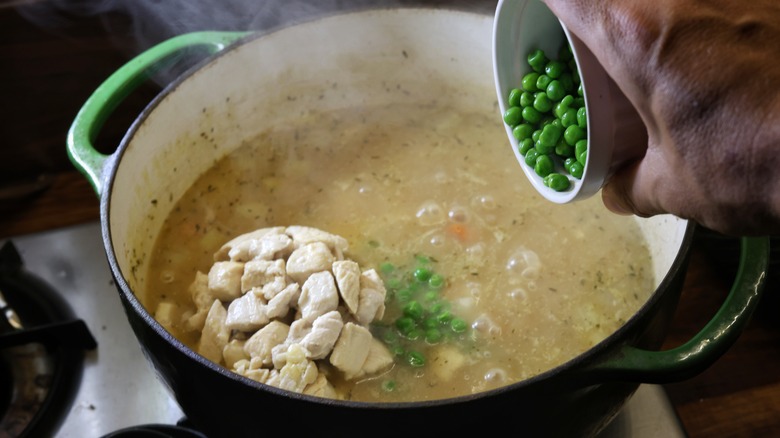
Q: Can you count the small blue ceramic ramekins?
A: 0